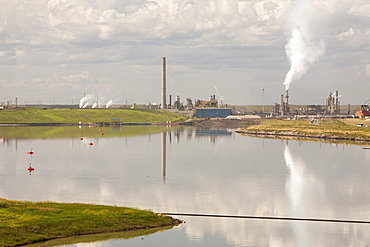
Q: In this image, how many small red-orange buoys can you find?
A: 7